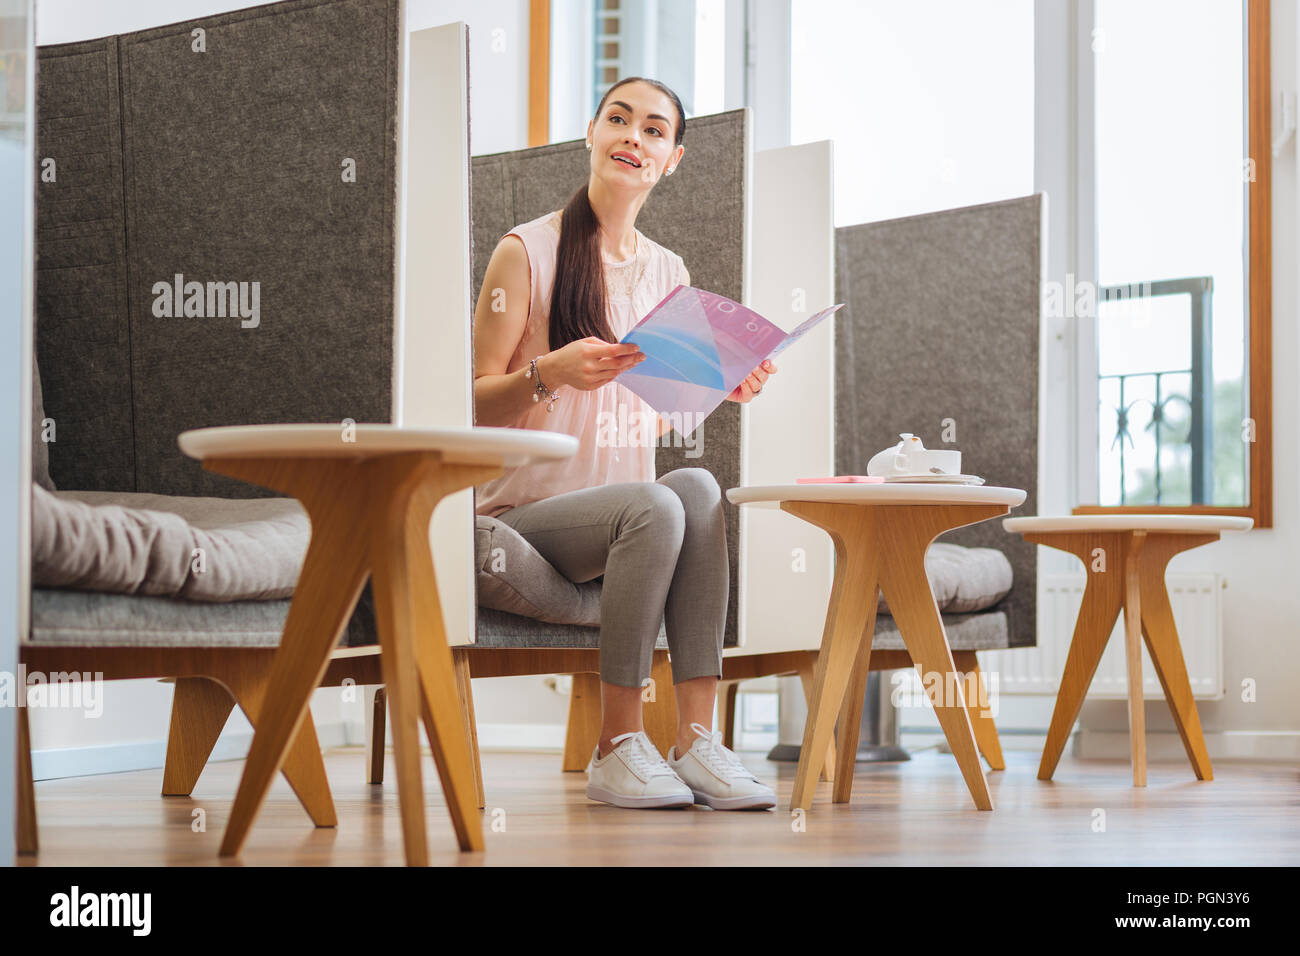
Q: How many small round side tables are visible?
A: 3